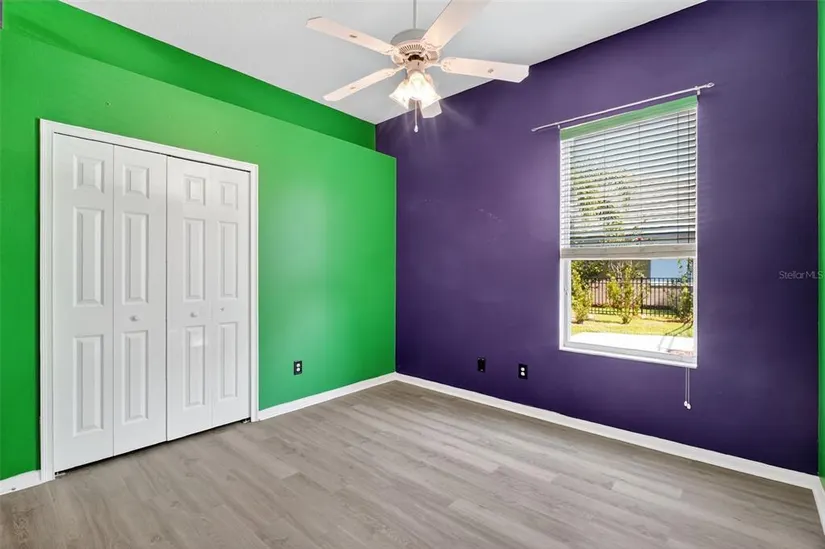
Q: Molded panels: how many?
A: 12